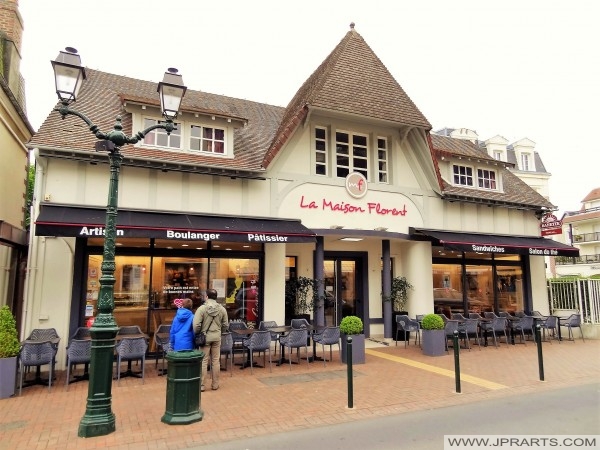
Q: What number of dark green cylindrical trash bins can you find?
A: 1